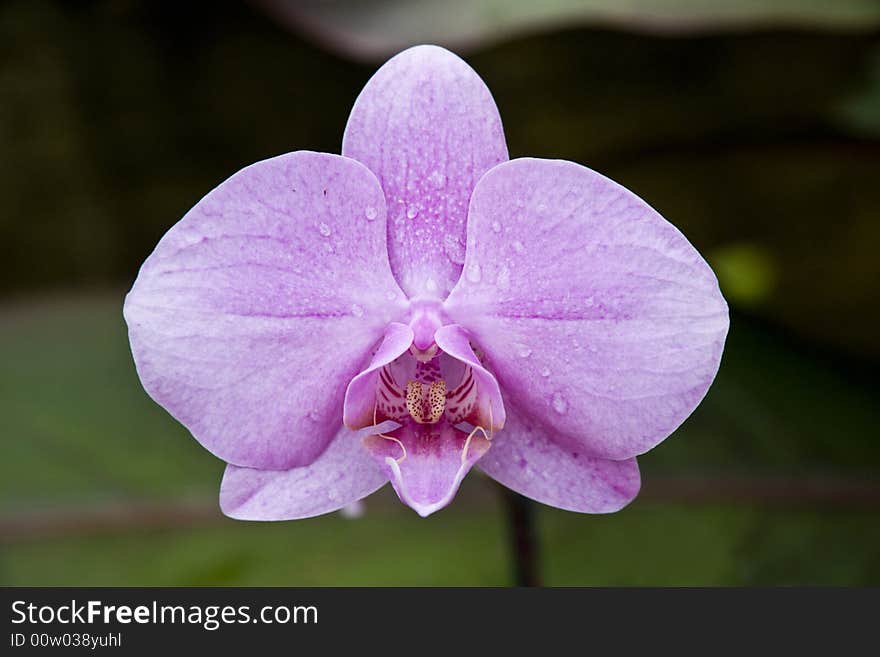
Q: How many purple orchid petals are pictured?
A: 5